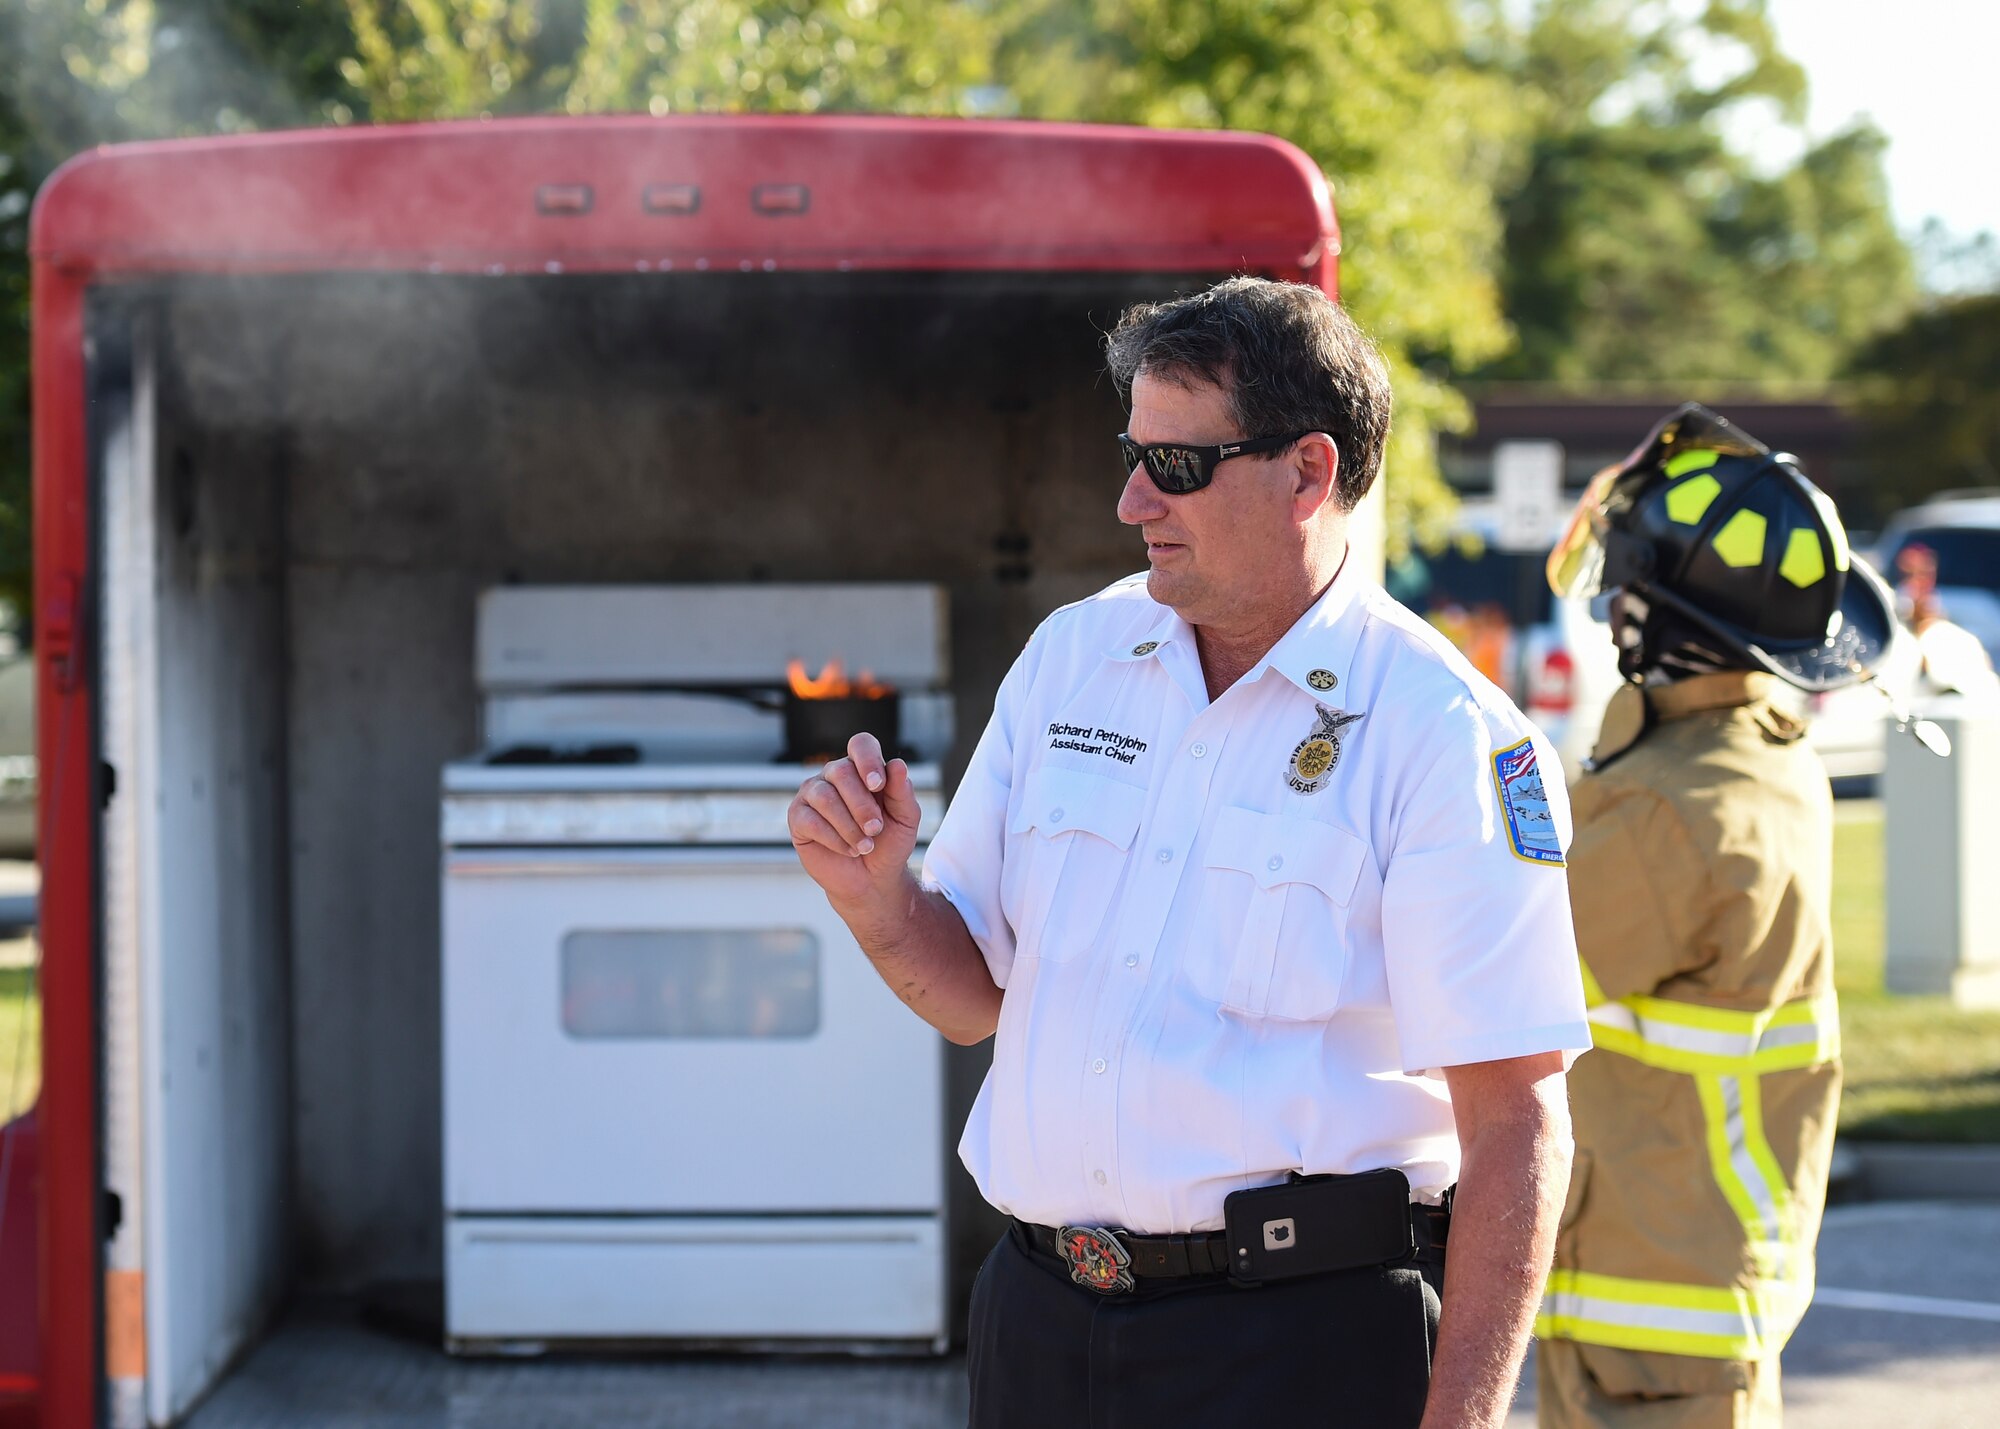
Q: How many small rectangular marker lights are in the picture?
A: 3